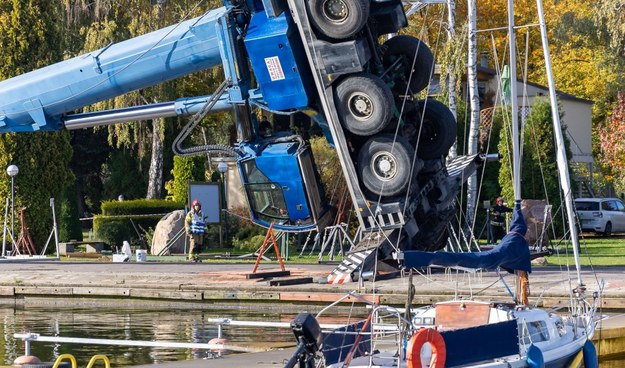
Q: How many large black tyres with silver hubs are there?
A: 3